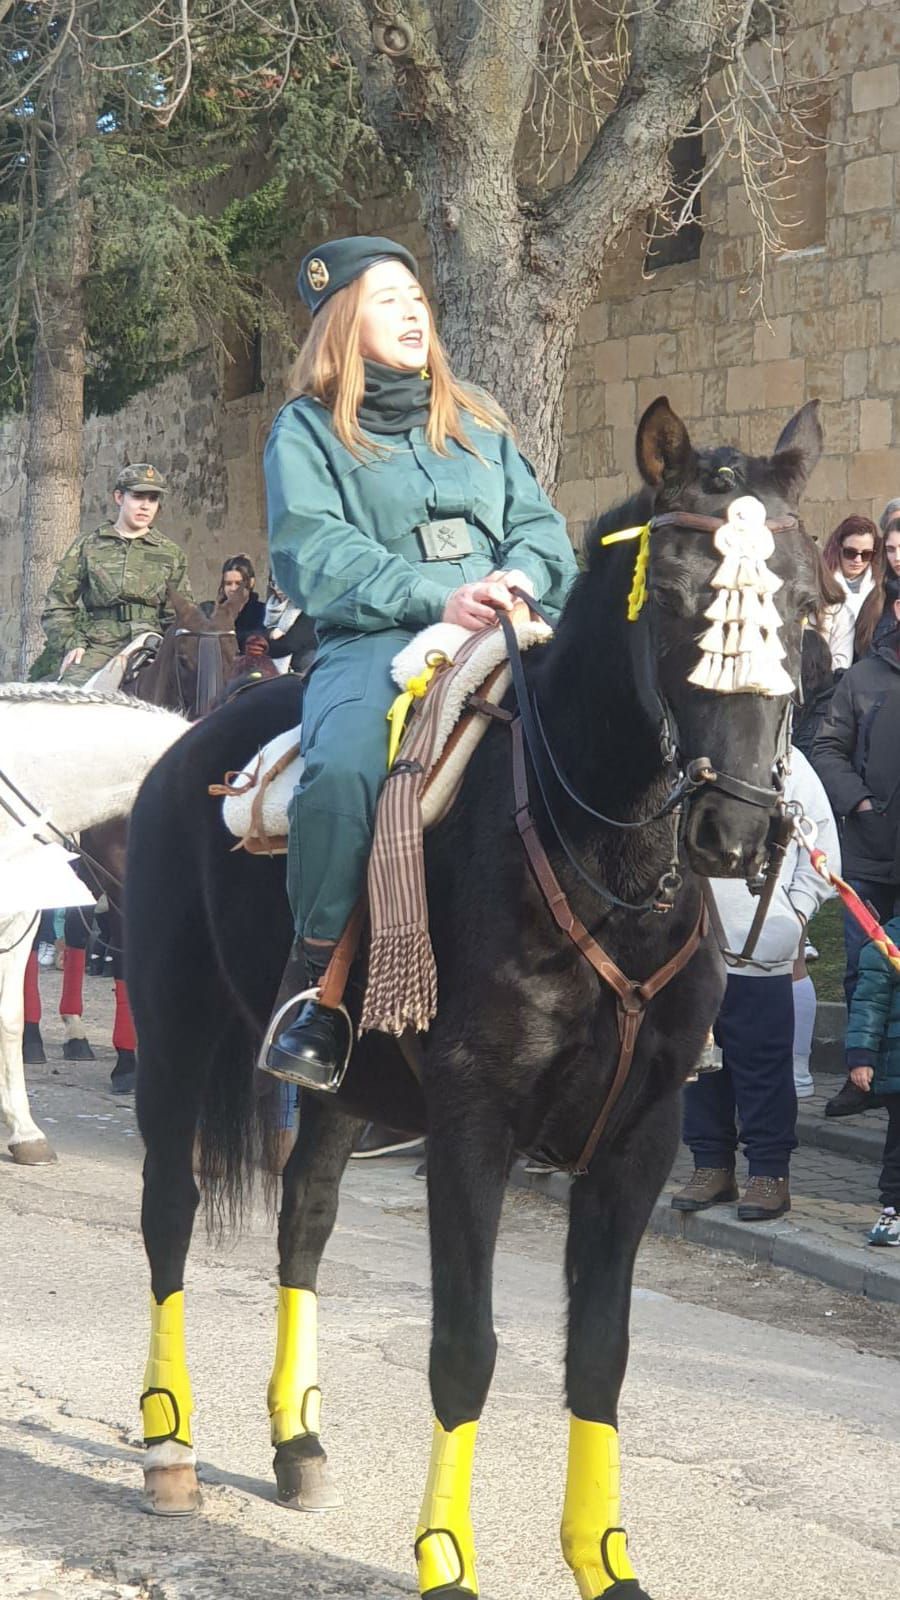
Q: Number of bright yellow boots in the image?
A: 4